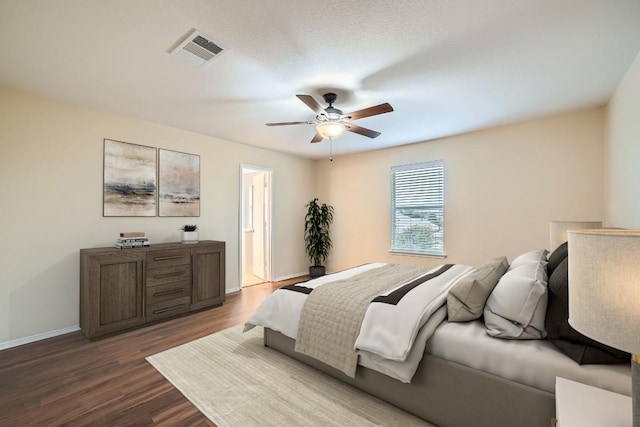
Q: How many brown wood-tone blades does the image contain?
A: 5